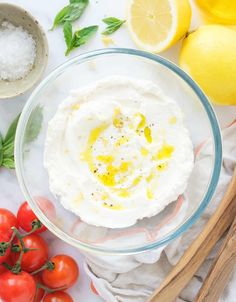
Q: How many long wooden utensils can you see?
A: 2